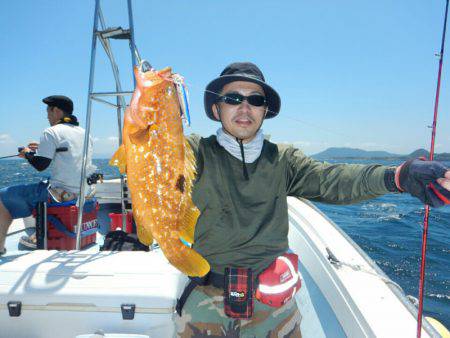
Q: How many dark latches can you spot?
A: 2